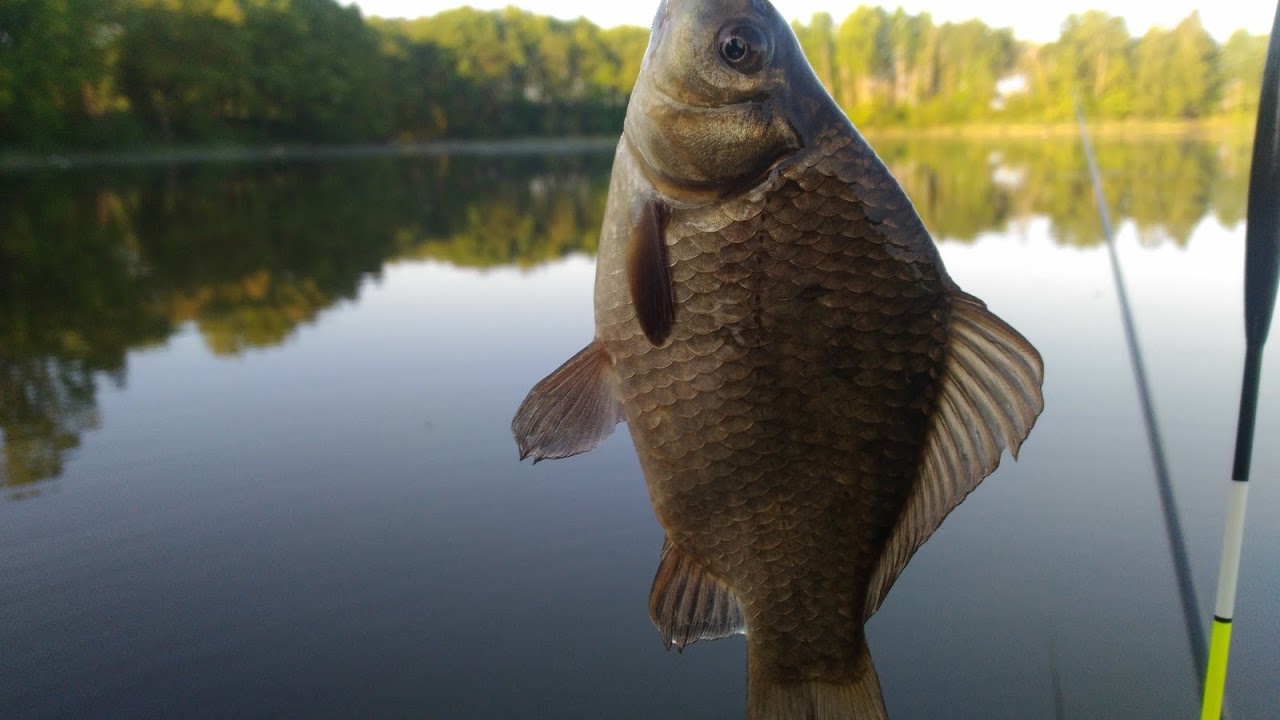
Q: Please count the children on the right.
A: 0